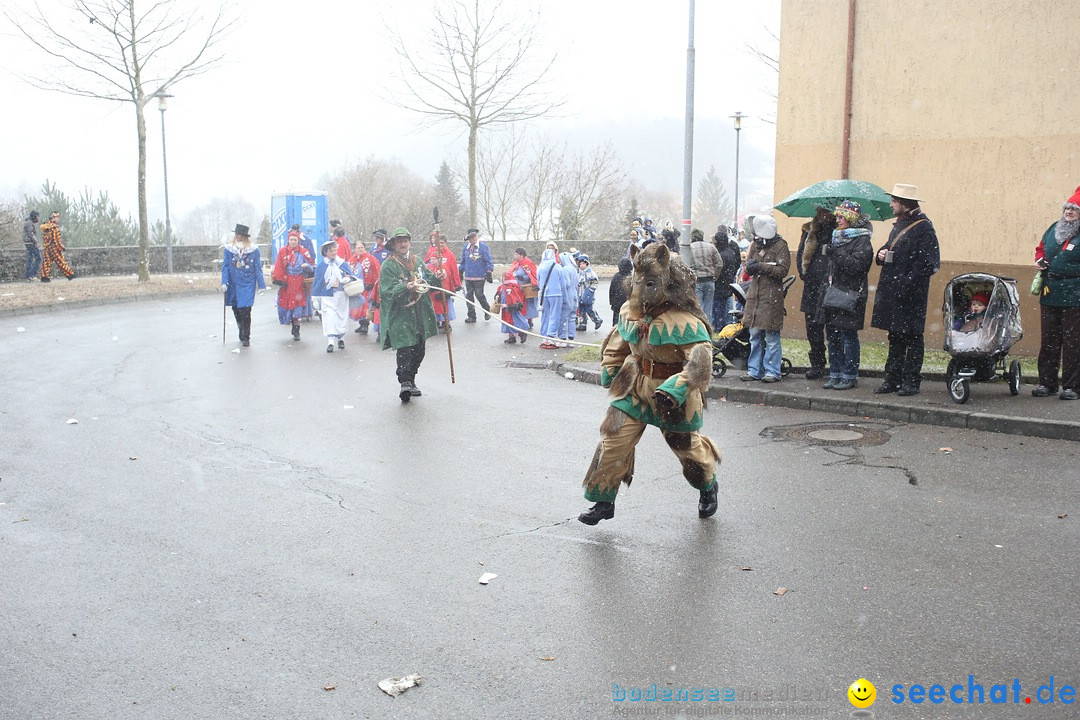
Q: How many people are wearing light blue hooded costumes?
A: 2